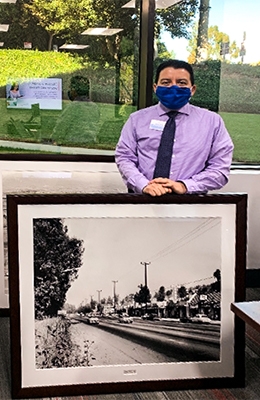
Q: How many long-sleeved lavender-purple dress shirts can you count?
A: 1